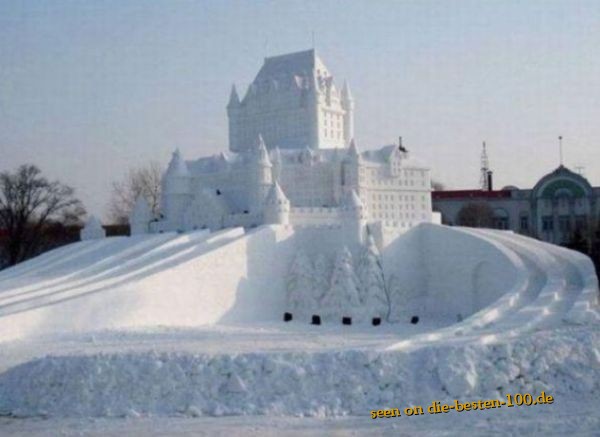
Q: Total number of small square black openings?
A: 5